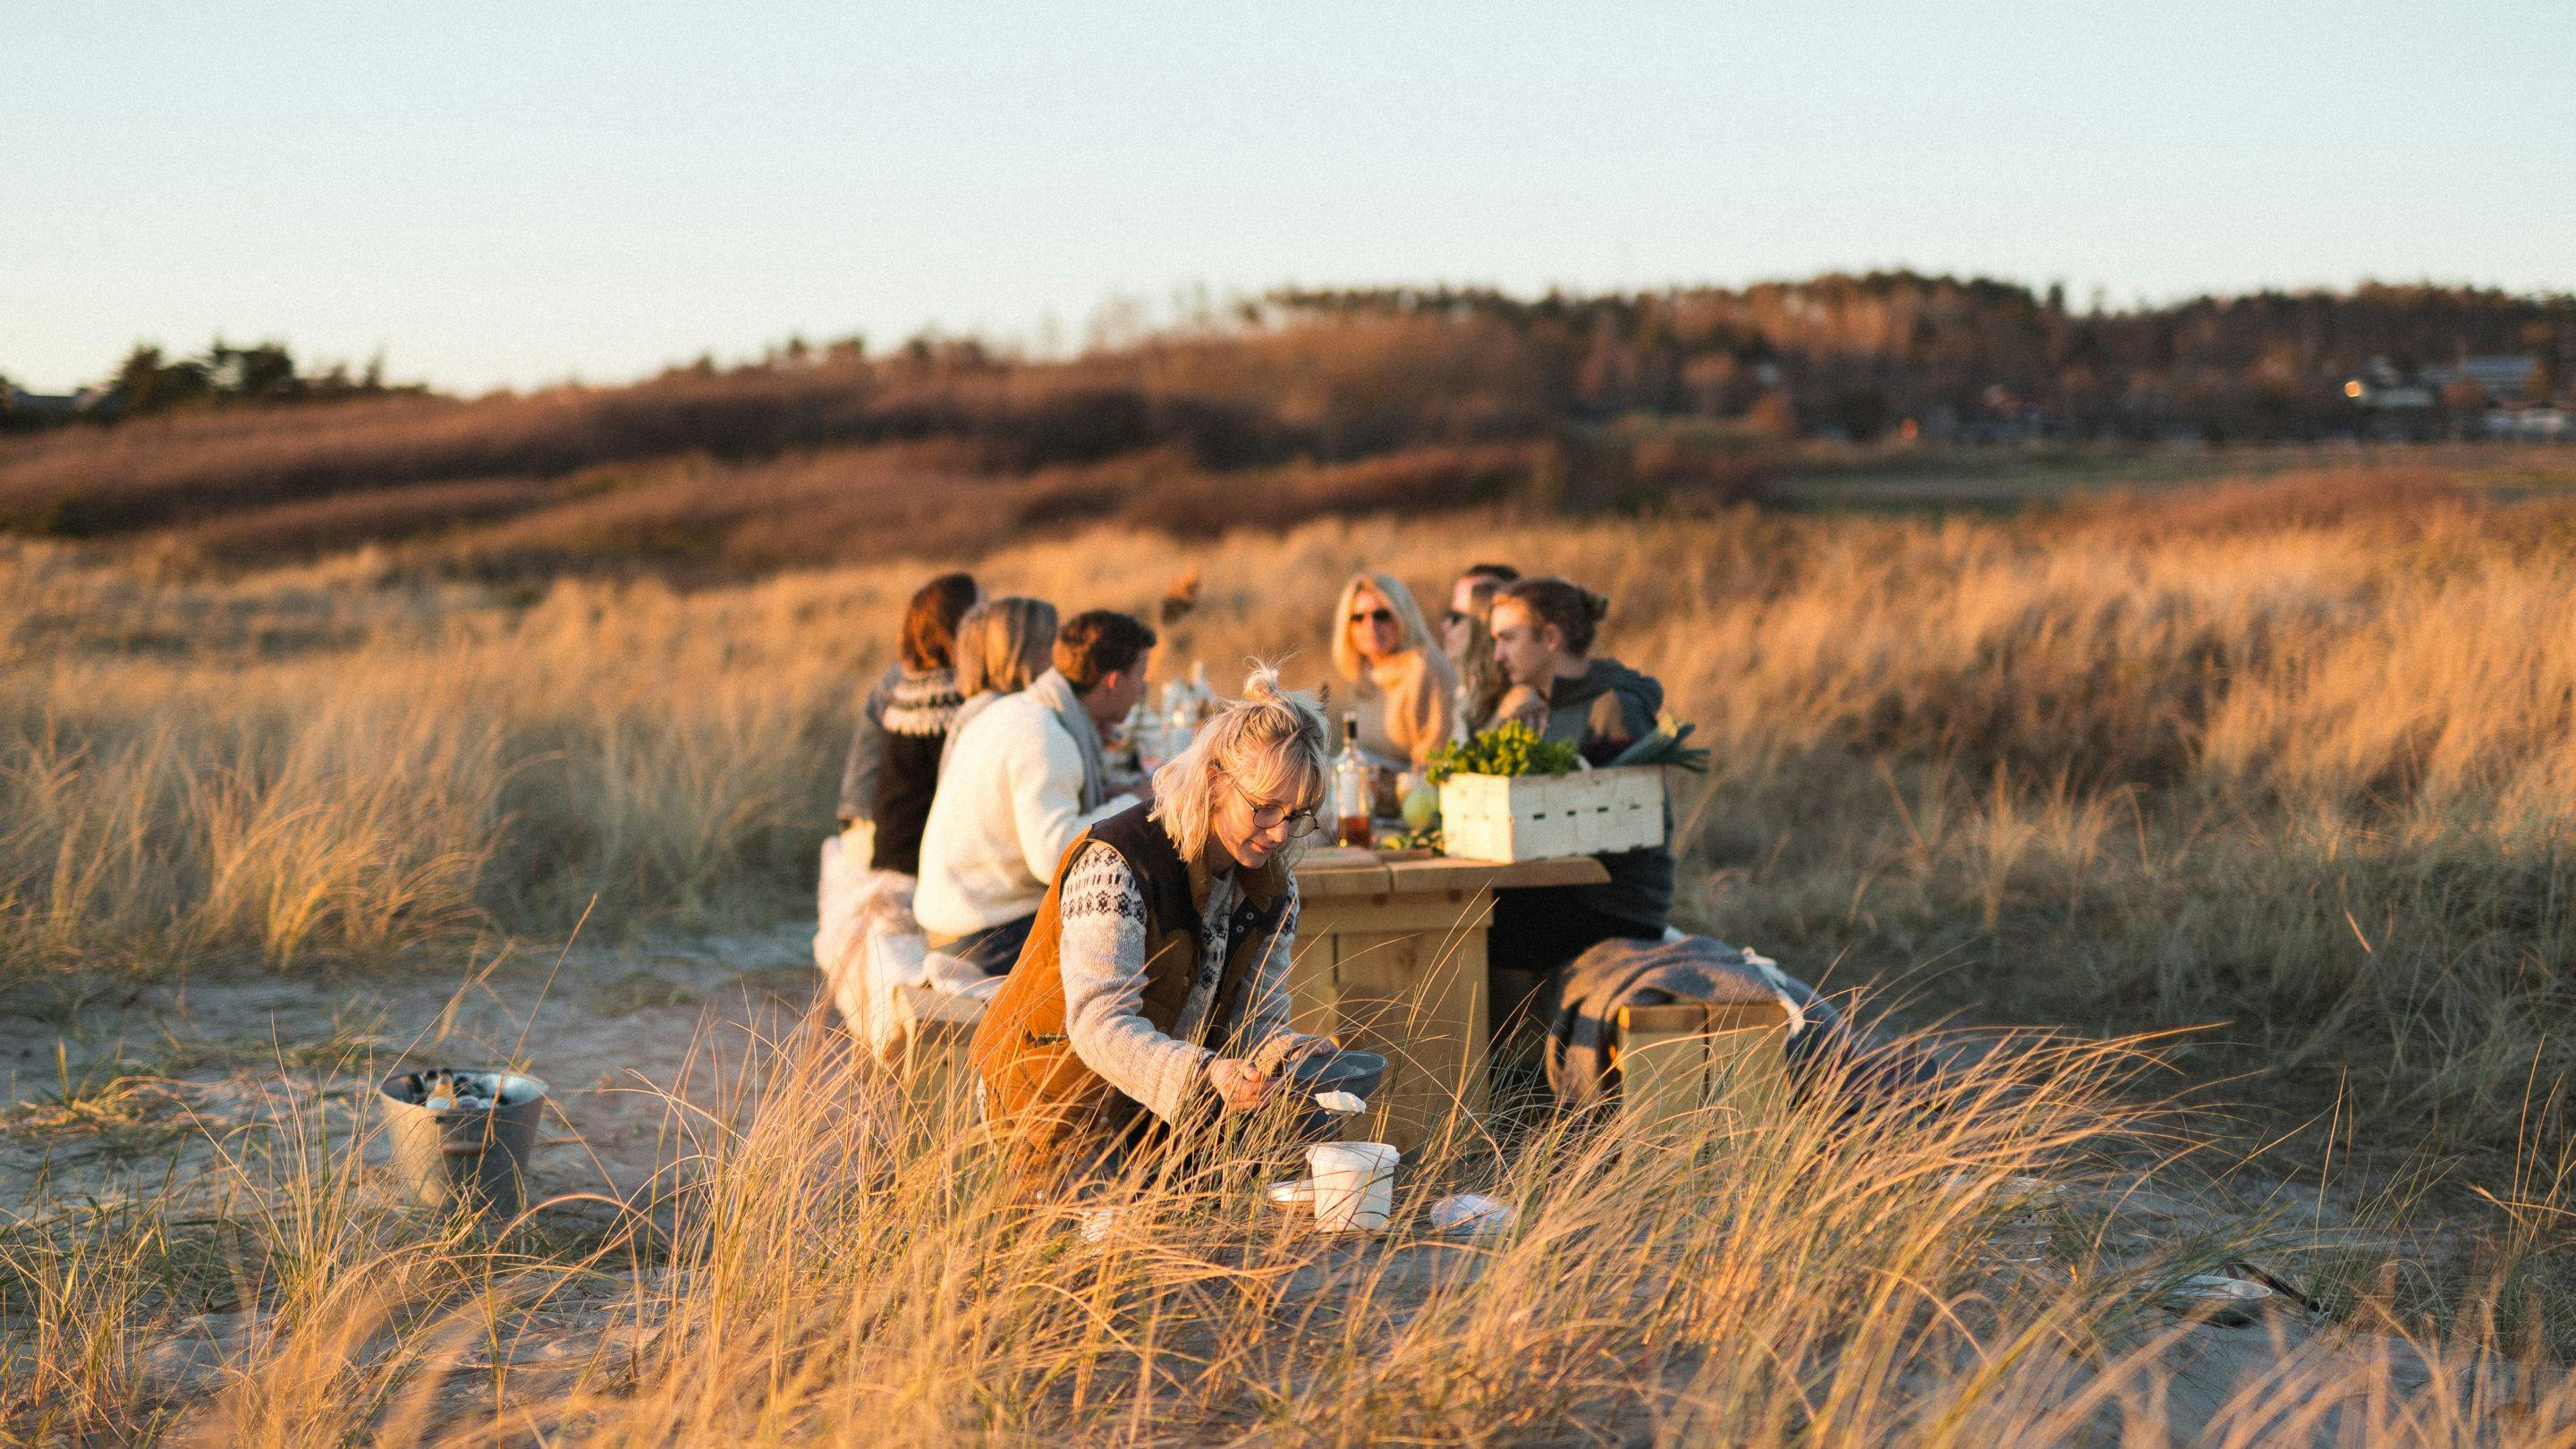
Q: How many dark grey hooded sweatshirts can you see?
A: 1